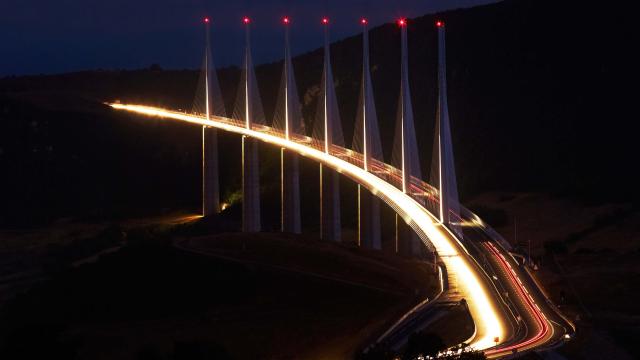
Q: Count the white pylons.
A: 7